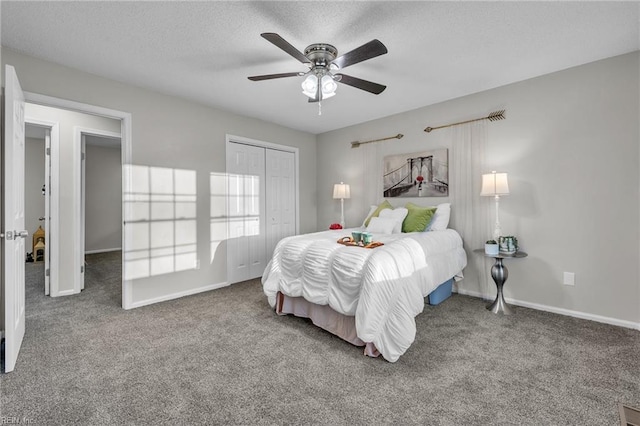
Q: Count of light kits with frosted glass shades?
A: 1